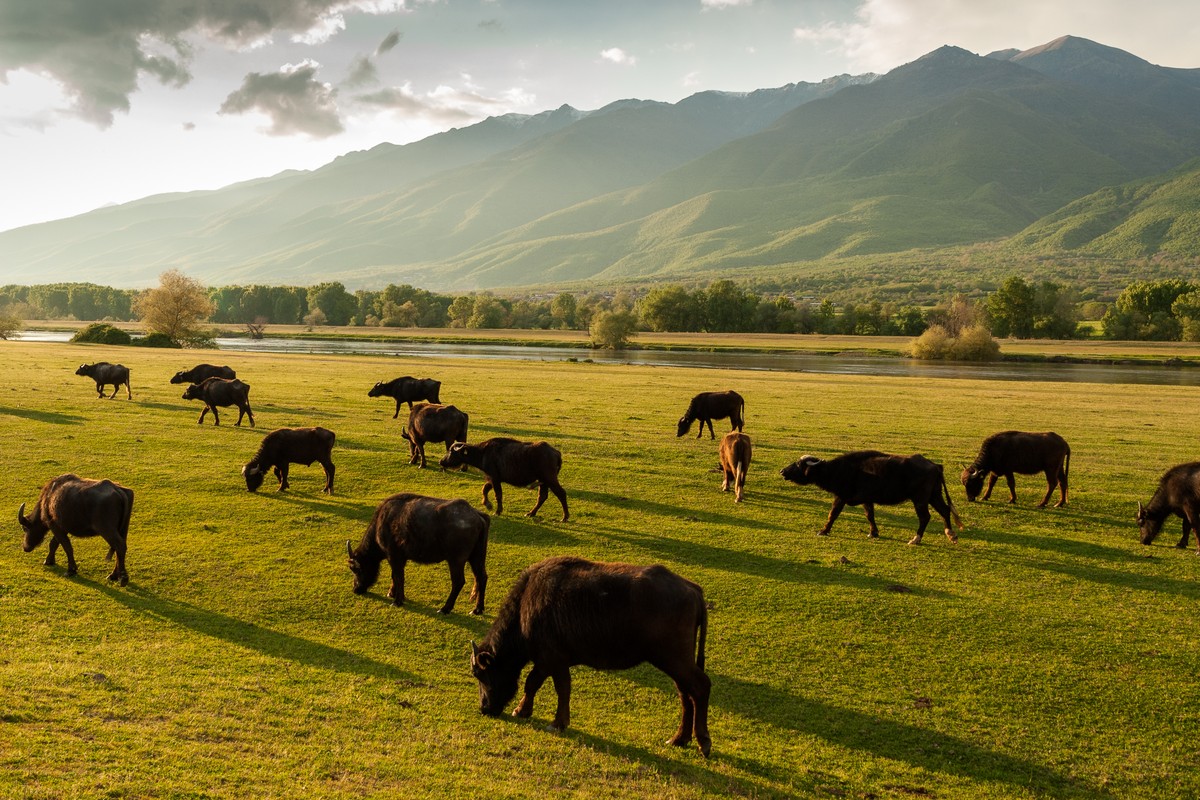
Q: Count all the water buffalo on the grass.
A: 15